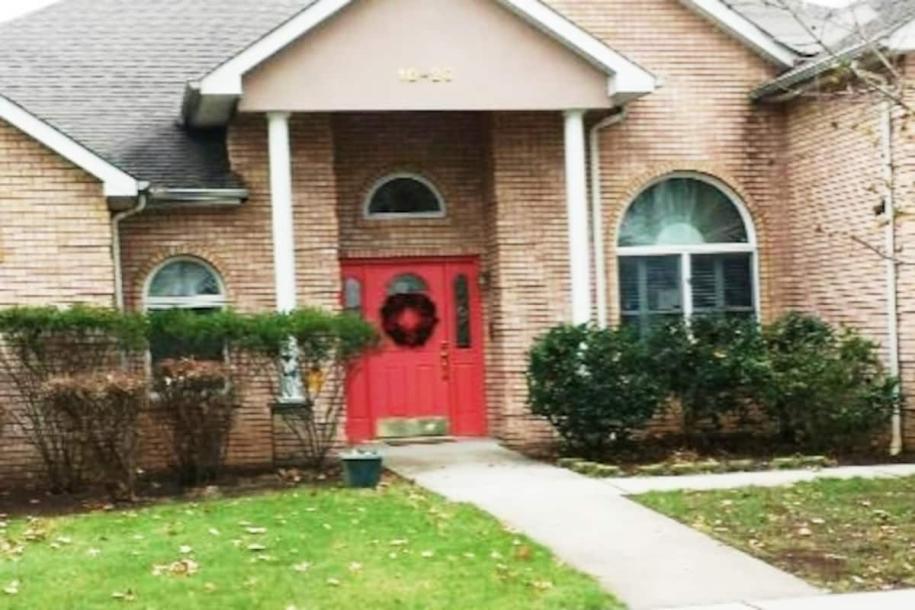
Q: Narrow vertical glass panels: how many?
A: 2